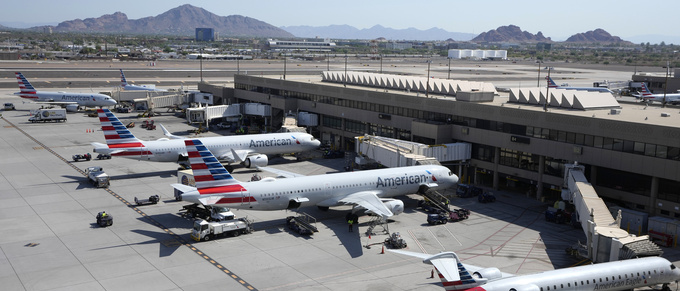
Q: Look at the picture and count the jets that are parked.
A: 7